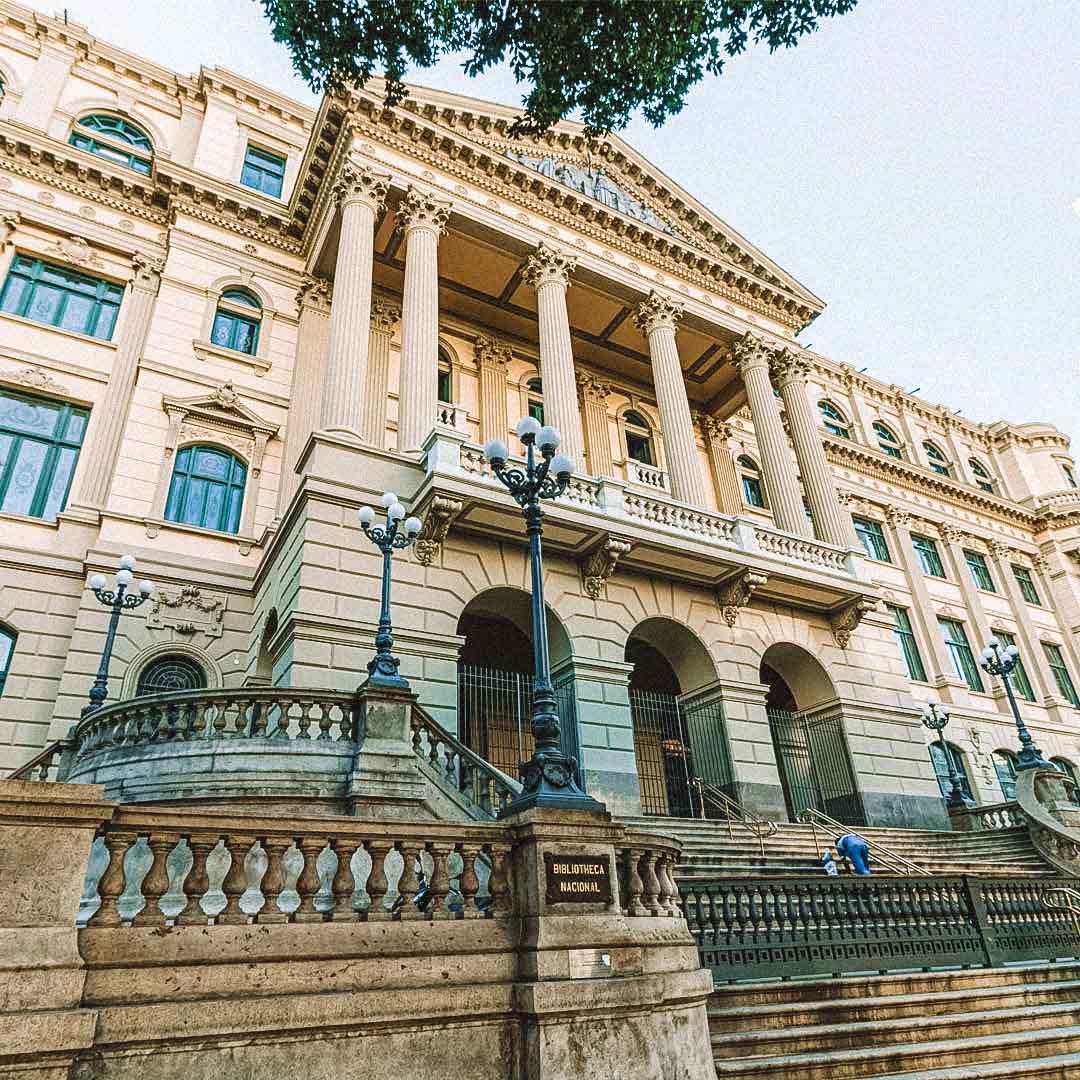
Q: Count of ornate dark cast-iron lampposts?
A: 5